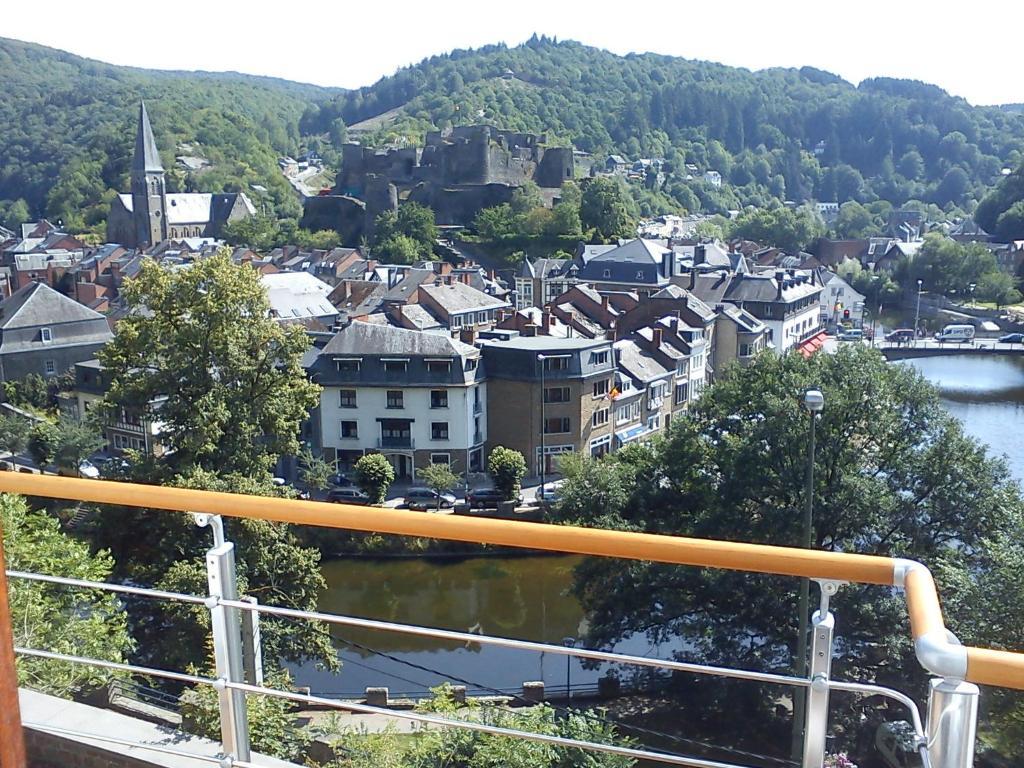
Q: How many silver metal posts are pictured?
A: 3